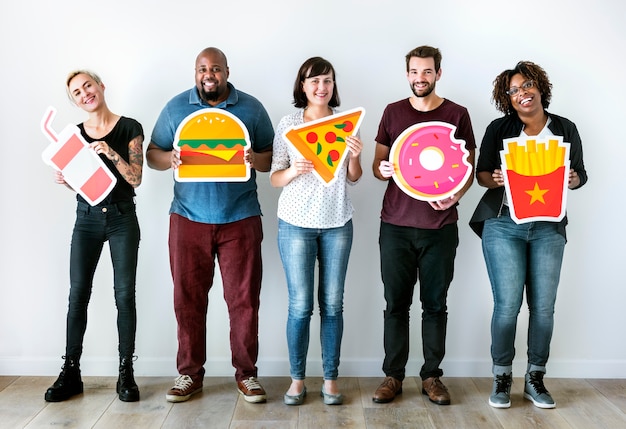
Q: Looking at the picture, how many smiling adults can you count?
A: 5